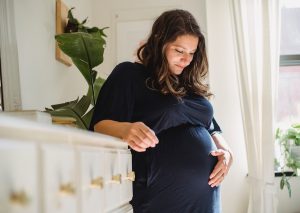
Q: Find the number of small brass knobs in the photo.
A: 5